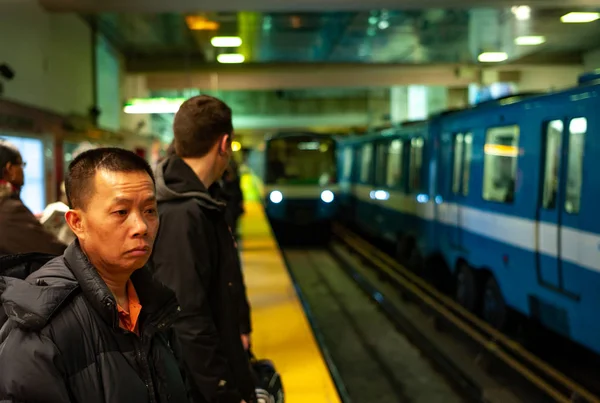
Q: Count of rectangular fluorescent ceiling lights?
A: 5